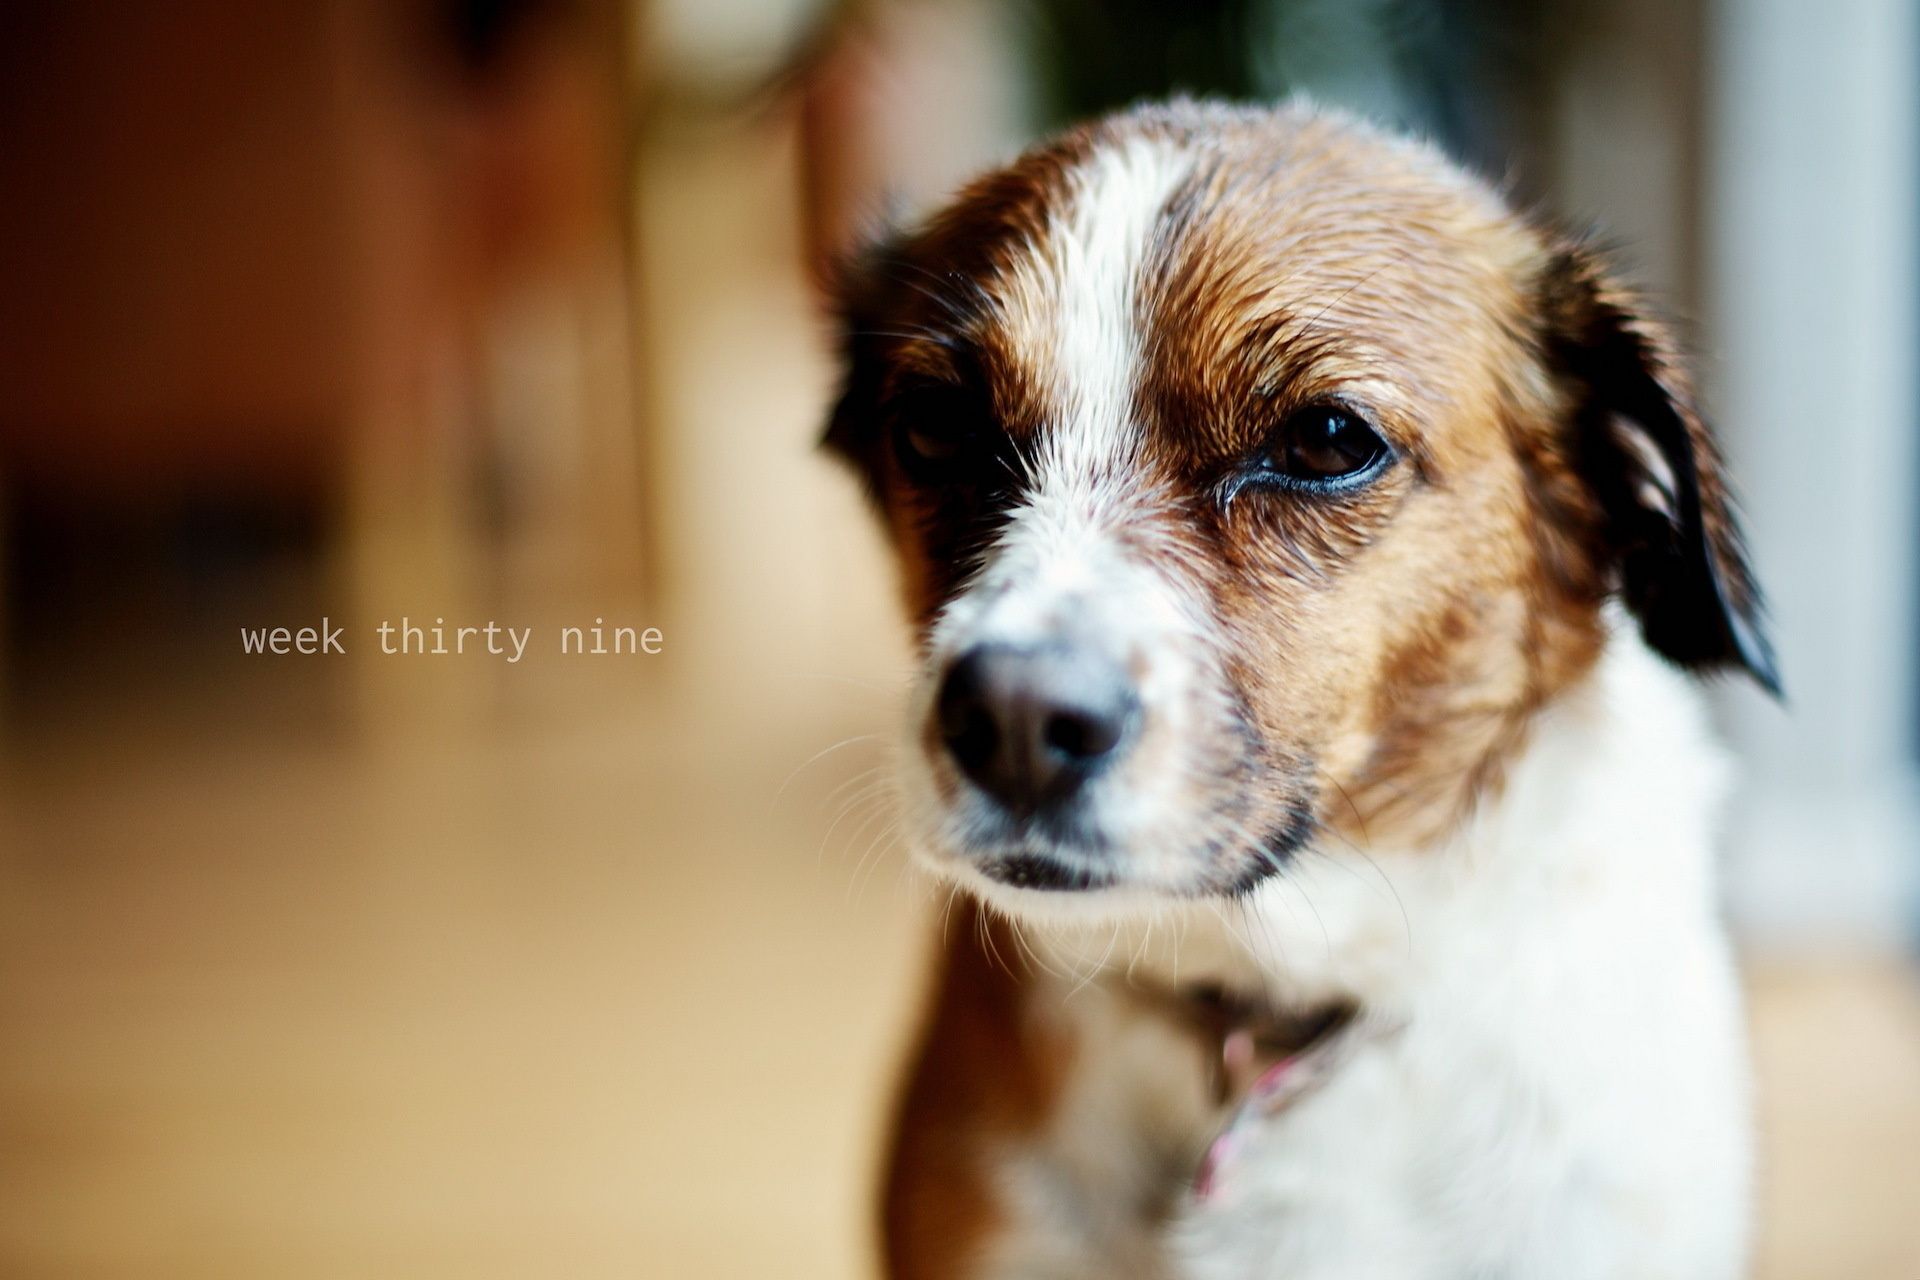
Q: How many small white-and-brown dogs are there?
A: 1